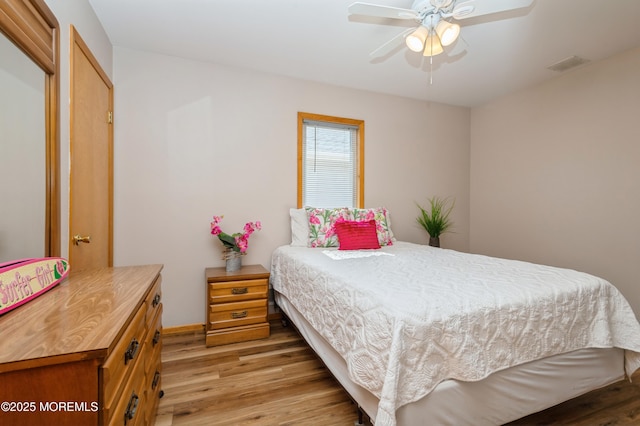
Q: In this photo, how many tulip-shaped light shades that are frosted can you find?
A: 3